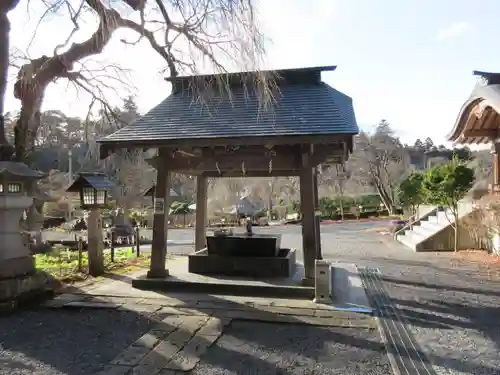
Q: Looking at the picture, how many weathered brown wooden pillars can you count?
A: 4